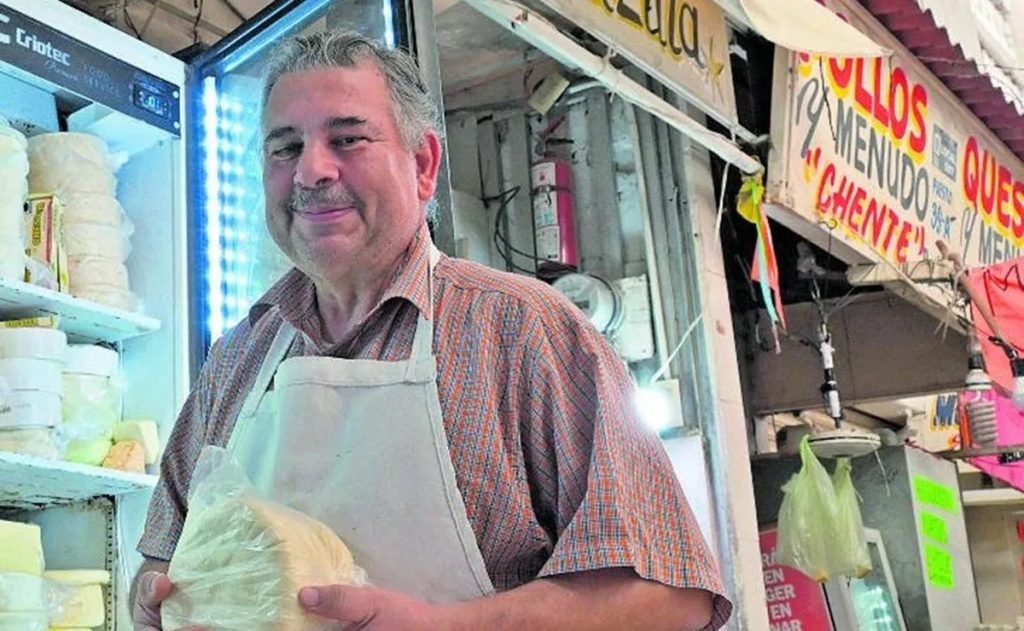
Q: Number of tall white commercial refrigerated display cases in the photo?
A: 1